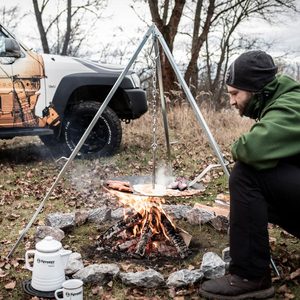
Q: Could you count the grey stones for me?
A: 14